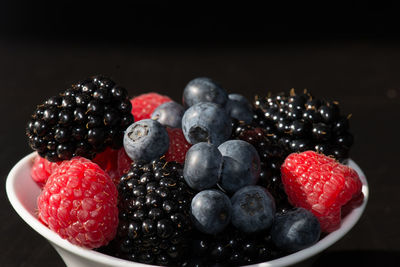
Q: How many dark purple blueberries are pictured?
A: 10